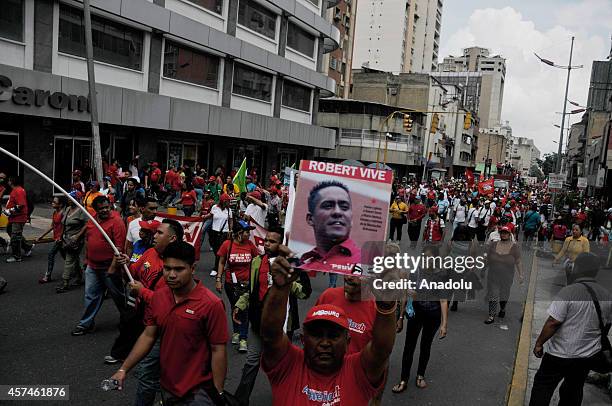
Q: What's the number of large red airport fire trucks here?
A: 0